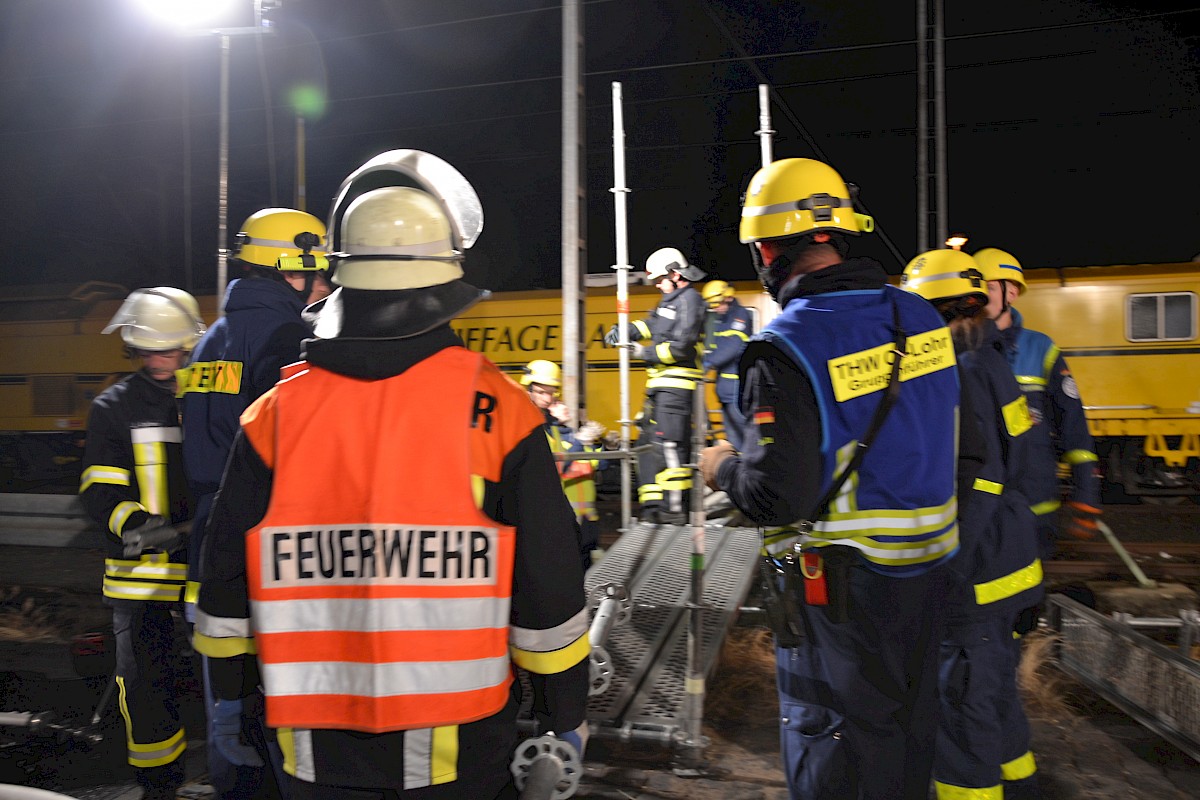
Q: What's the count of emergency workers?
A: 9